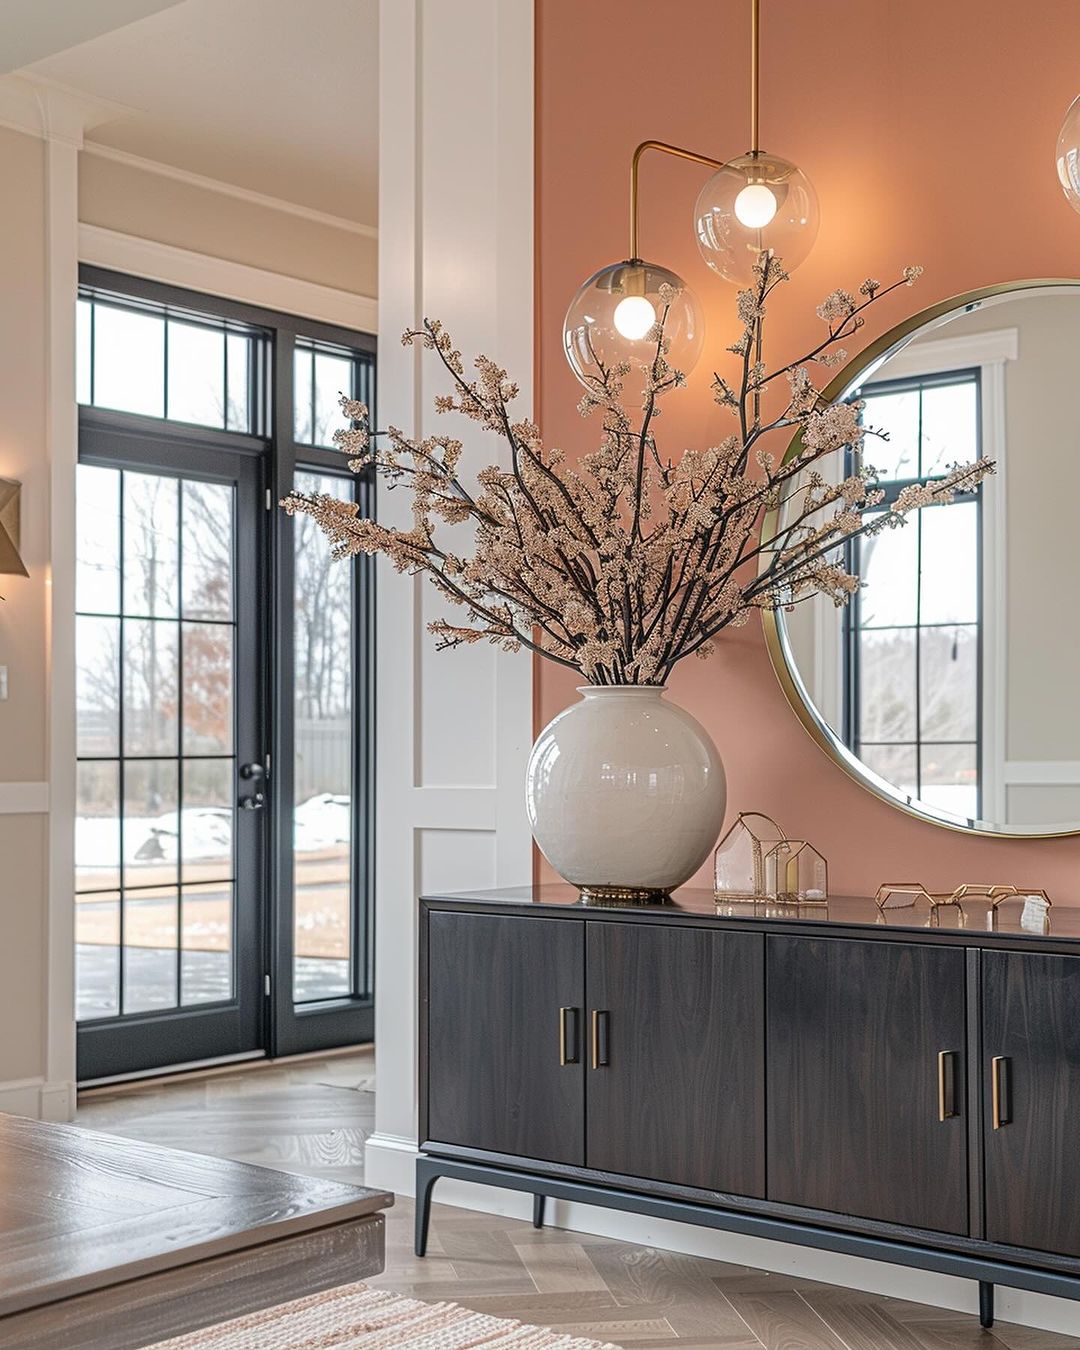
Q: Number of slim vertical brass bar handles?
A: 4